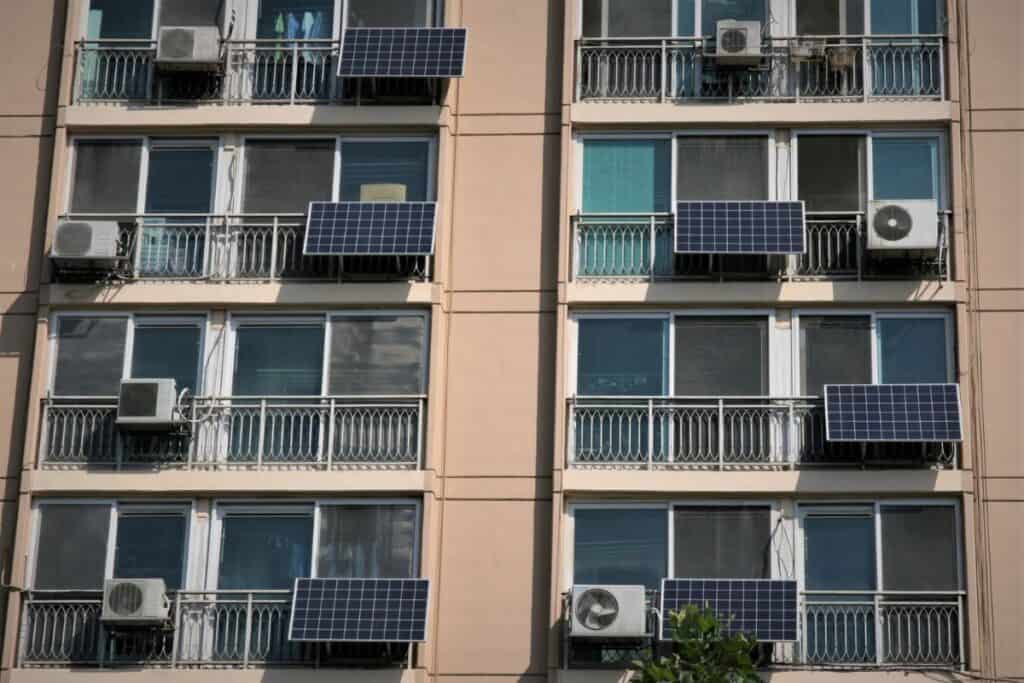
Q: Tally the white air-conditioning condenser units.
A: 7